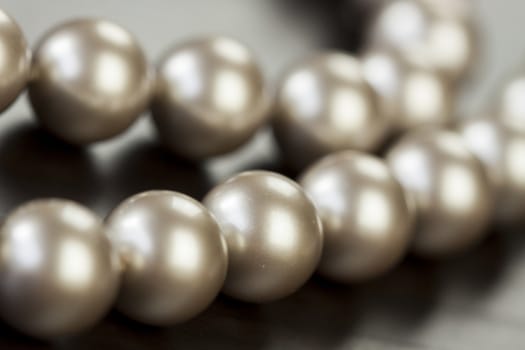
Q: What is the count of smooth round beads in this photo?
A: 13